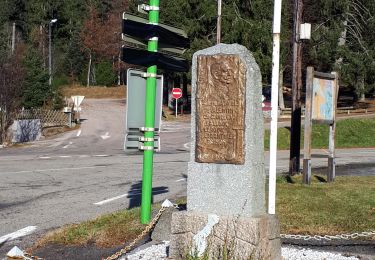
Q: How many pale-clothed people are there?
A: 0